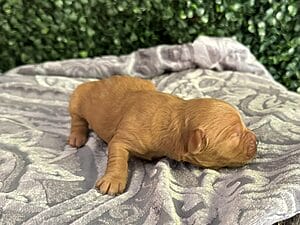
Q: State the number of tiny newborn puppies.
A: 1